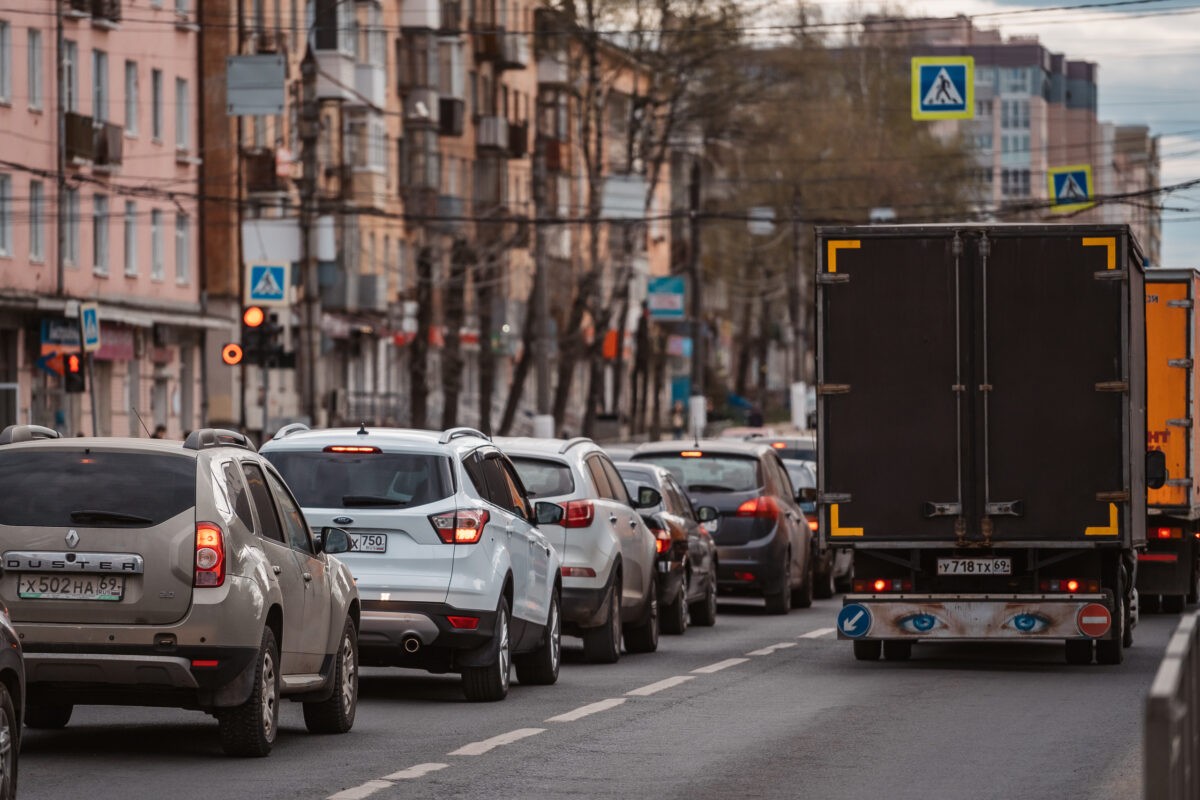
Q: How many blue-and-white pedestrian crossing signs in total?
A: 4